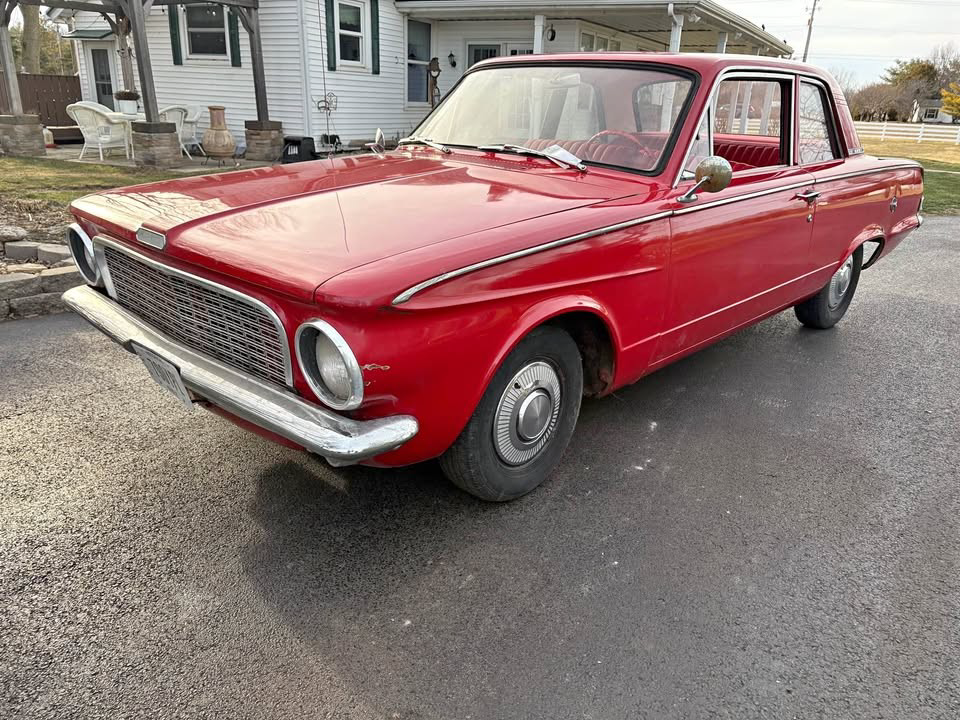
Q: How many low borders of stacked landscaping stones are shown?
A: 1